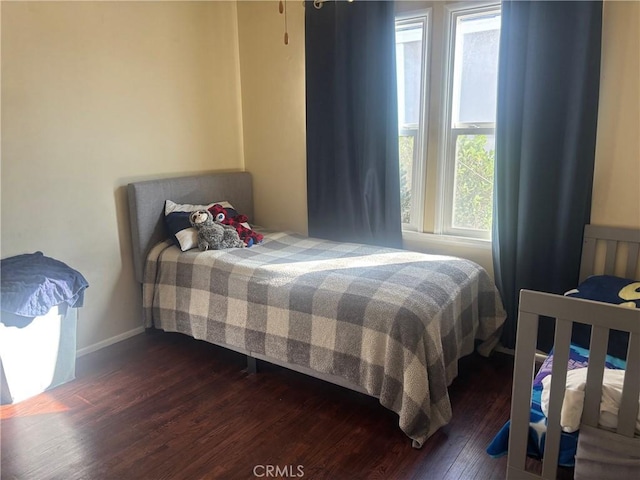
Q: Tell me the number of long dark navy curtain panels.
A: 2